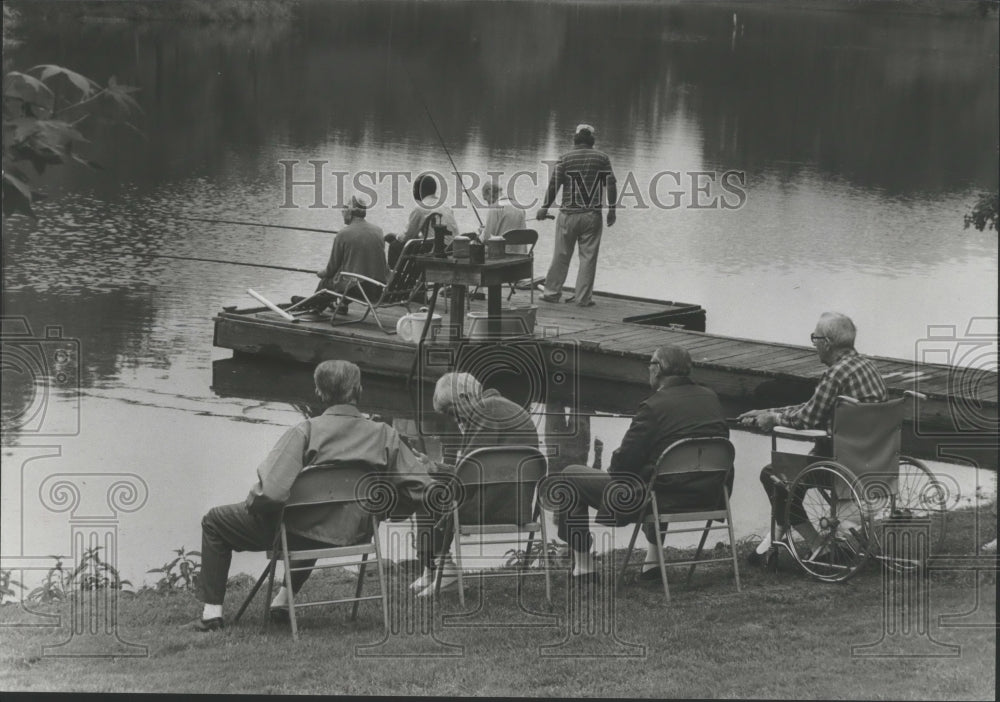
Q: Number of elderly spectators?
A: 4